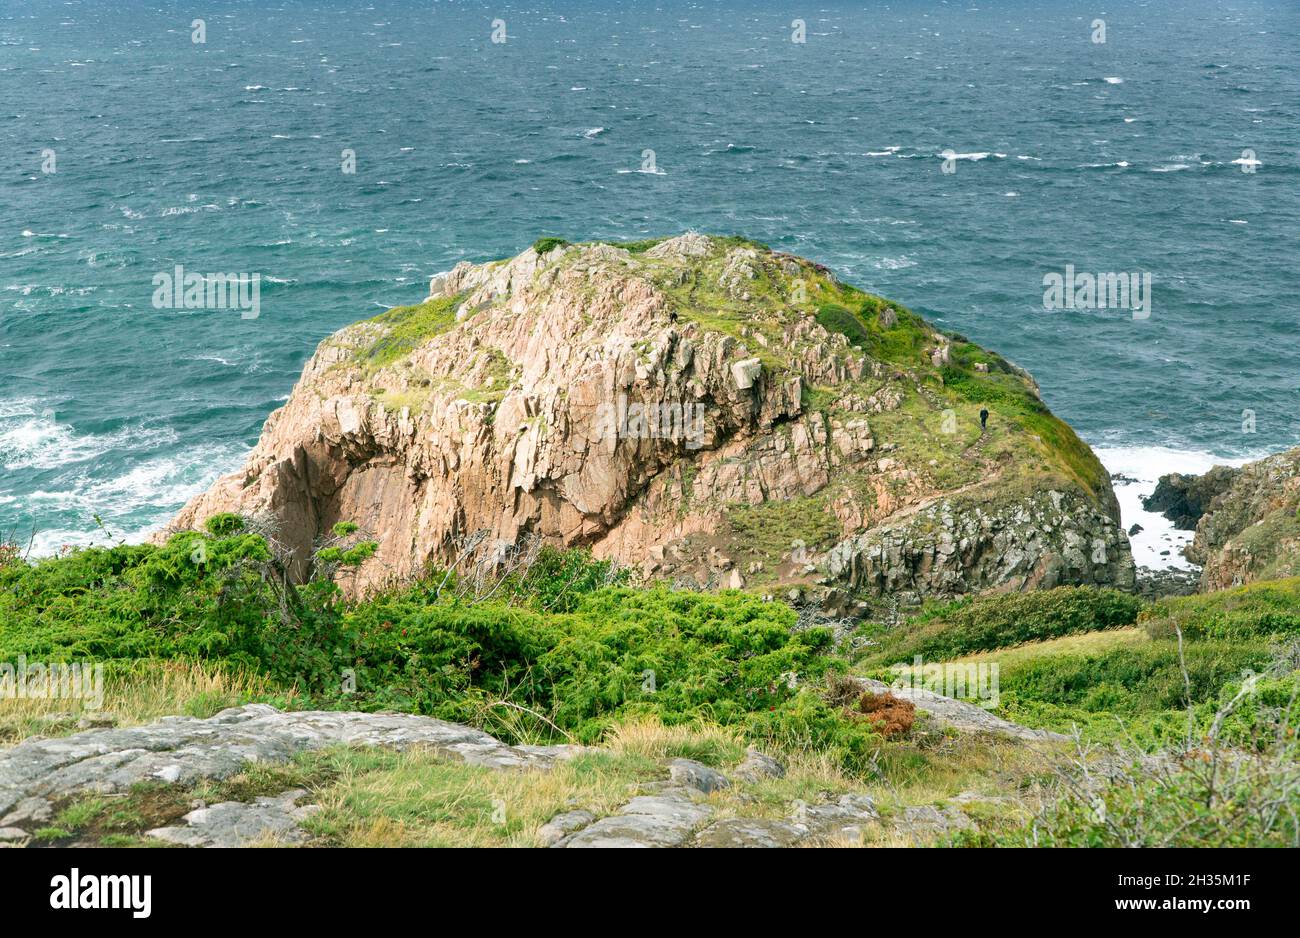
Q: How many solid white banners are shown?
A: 0